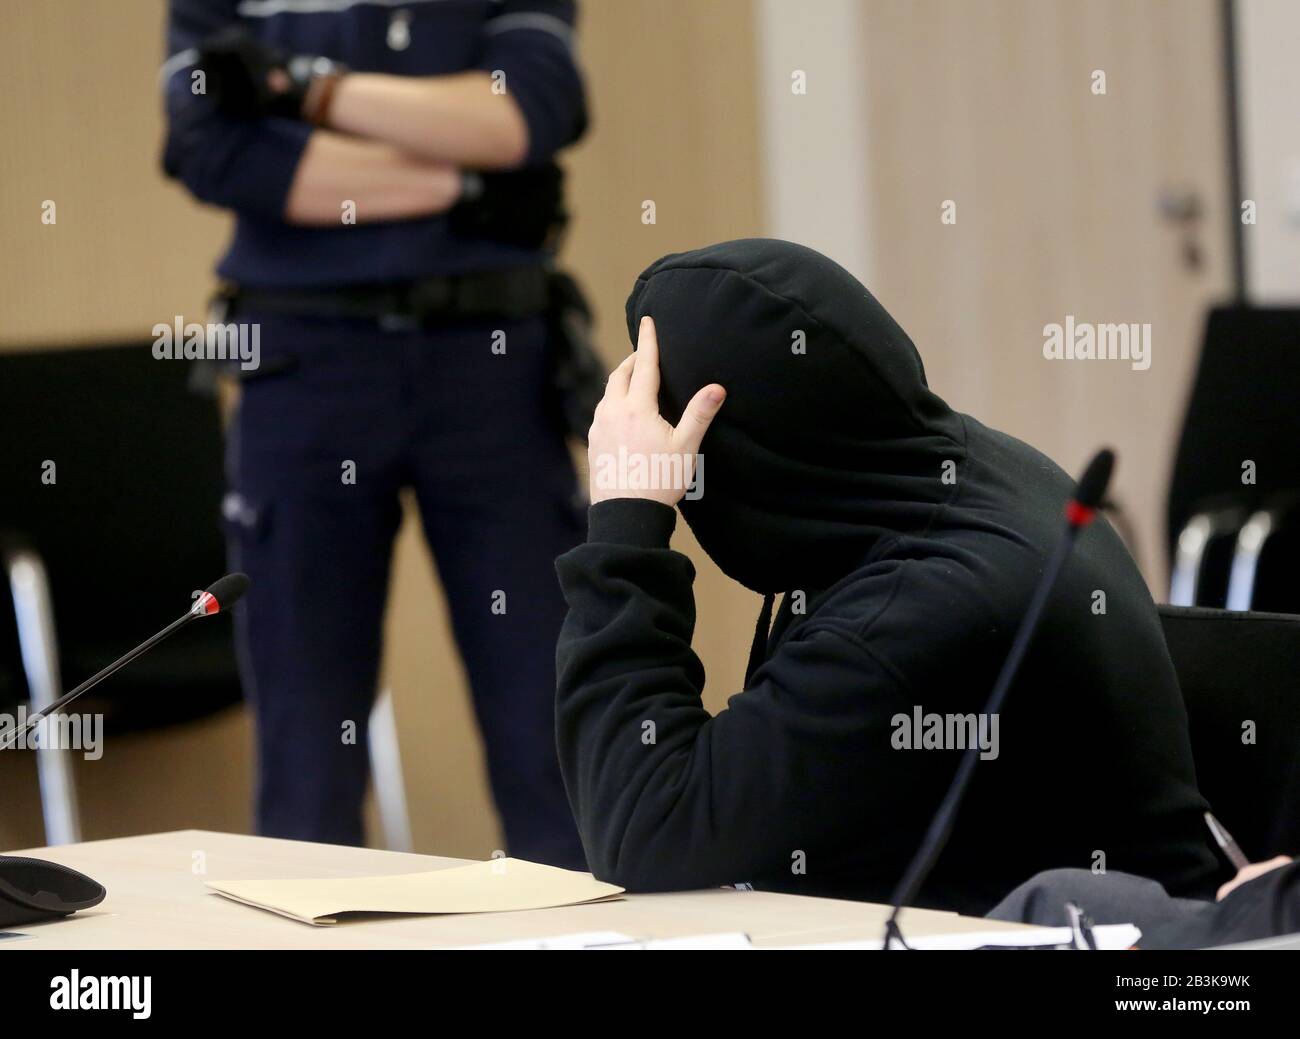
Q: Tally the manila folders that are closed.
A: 1